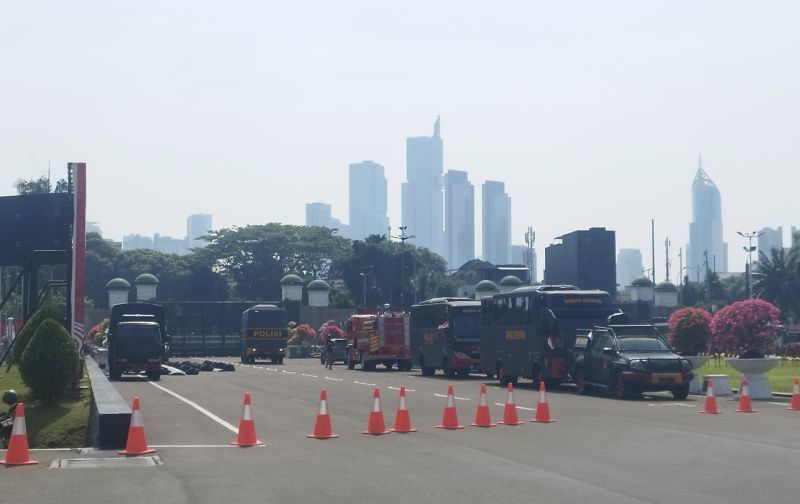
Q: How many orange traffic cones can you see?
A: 13